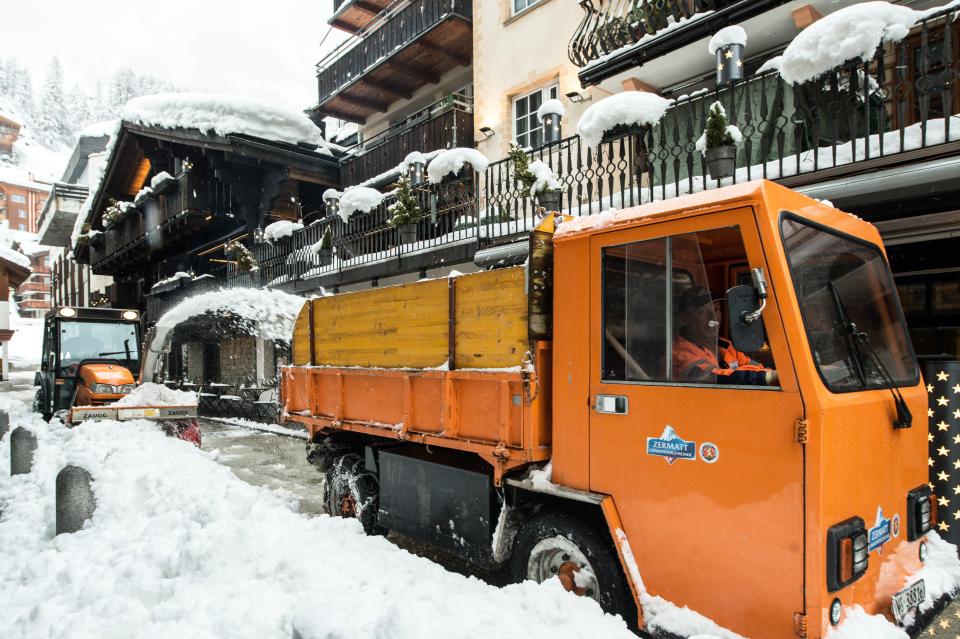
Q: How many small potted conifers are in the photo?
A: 5